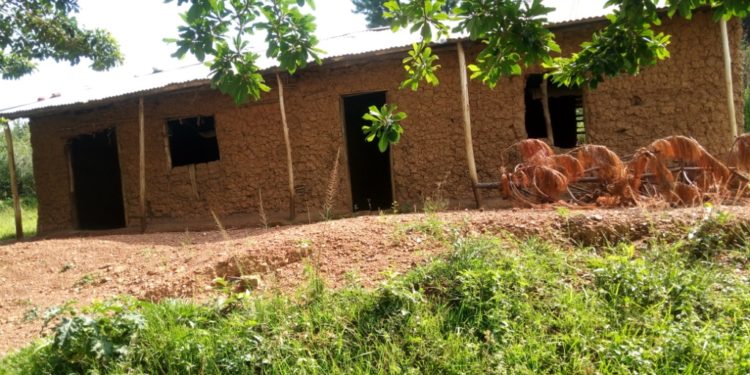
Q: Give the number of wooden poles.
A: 5